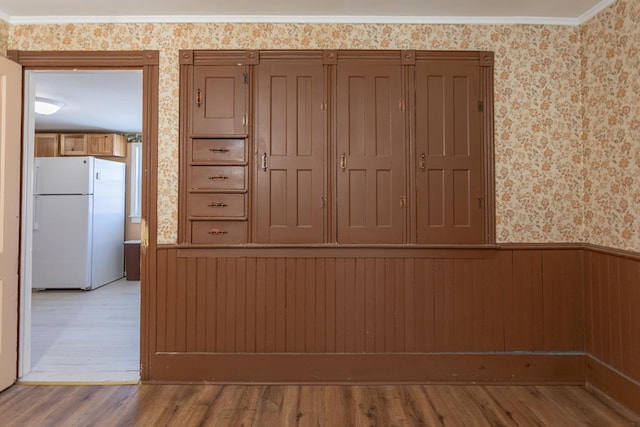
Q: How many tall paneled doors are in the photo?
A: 3